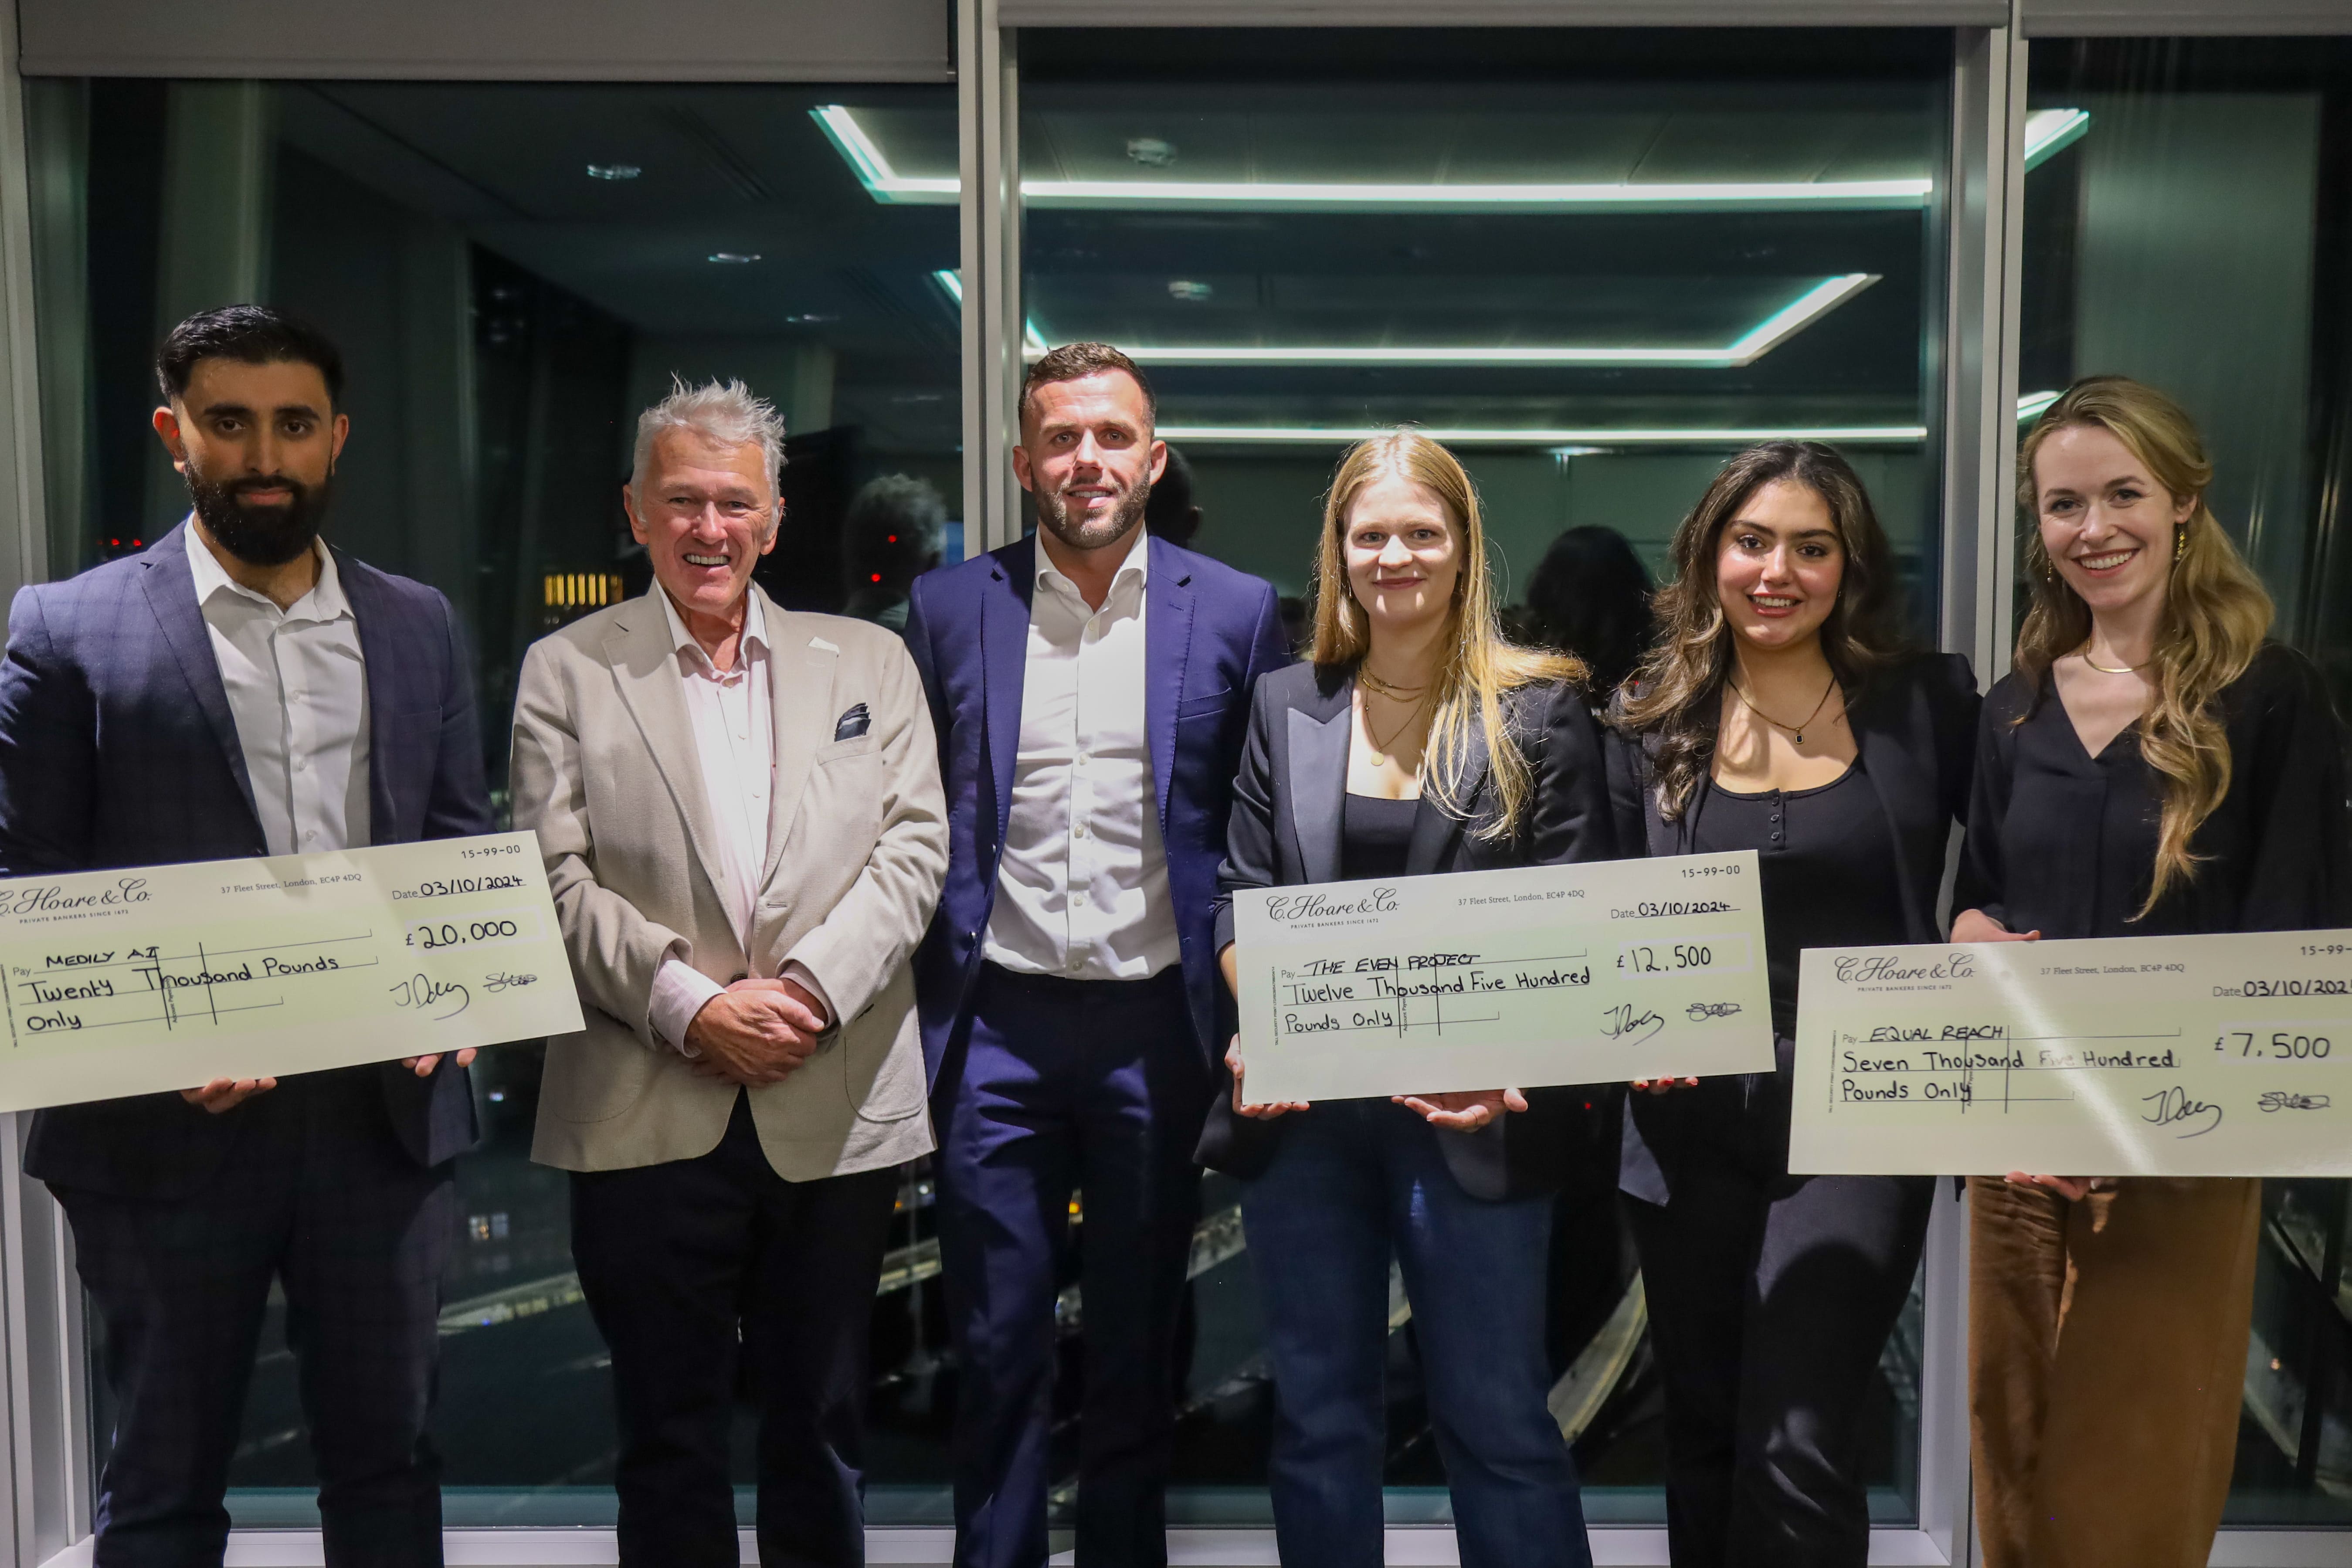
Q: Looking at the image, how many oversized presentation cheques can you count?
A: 3